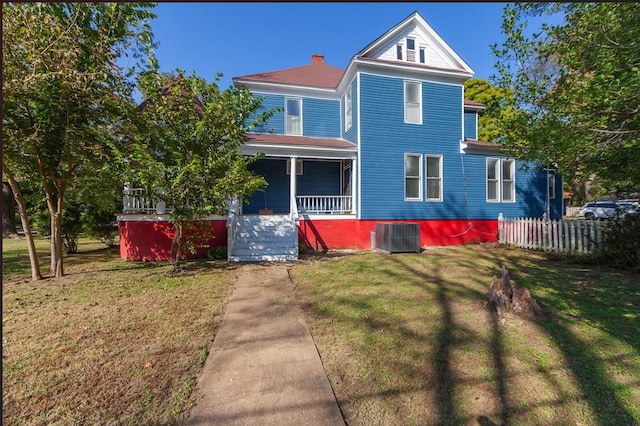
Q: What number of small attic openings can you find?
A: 3